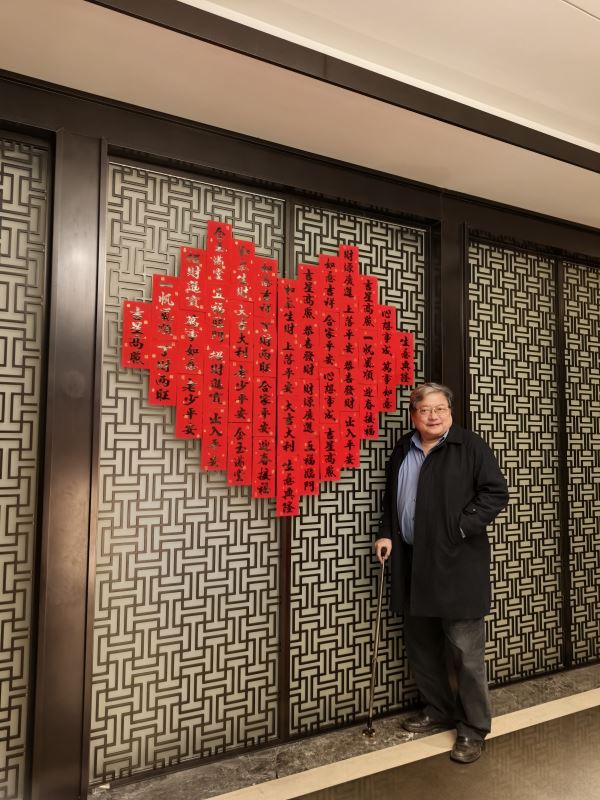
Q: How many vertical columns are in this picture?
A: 13